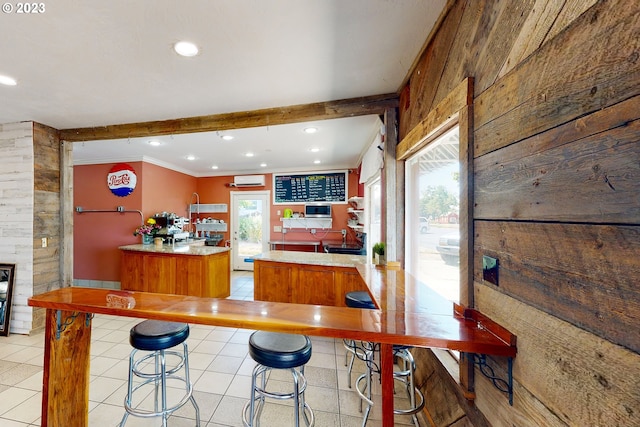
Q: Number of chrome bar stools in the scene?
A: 4